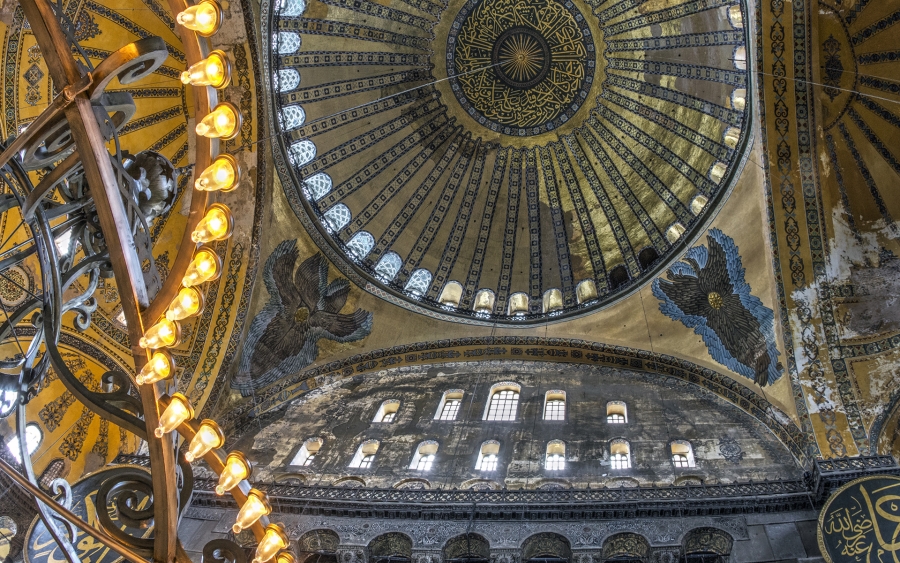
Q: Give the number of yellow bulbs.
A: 15